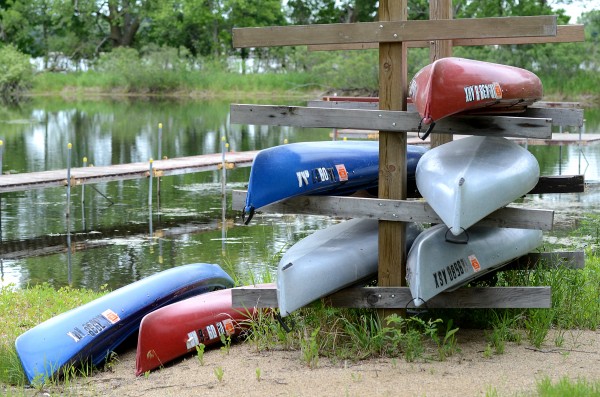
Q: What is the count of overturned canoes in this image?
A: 7